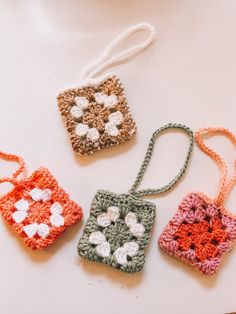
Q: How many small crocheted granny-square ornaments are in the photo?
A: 4